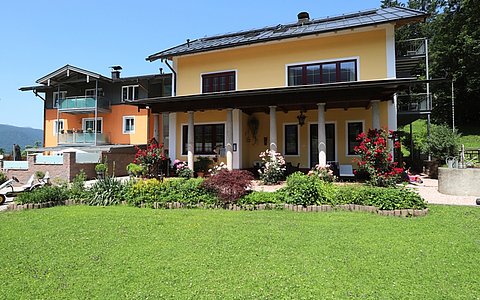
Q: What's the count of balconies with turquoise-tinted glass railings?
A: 2